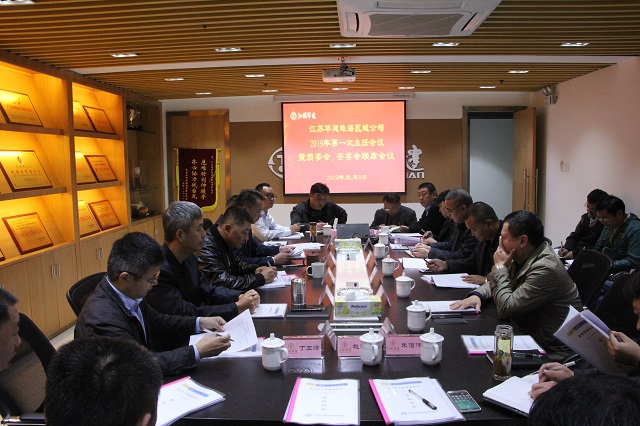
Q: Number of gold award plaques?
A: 9